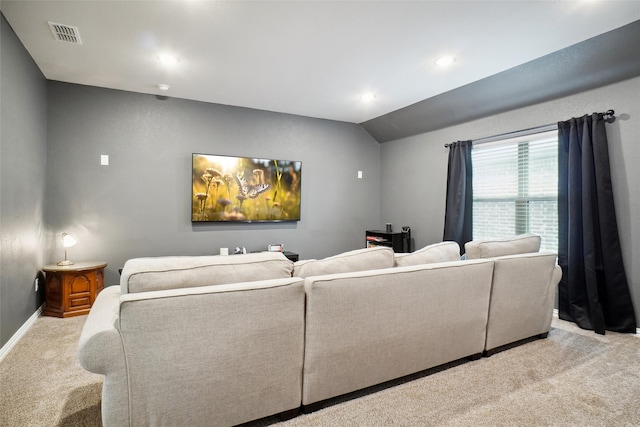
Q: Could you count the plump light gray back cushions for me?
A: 4